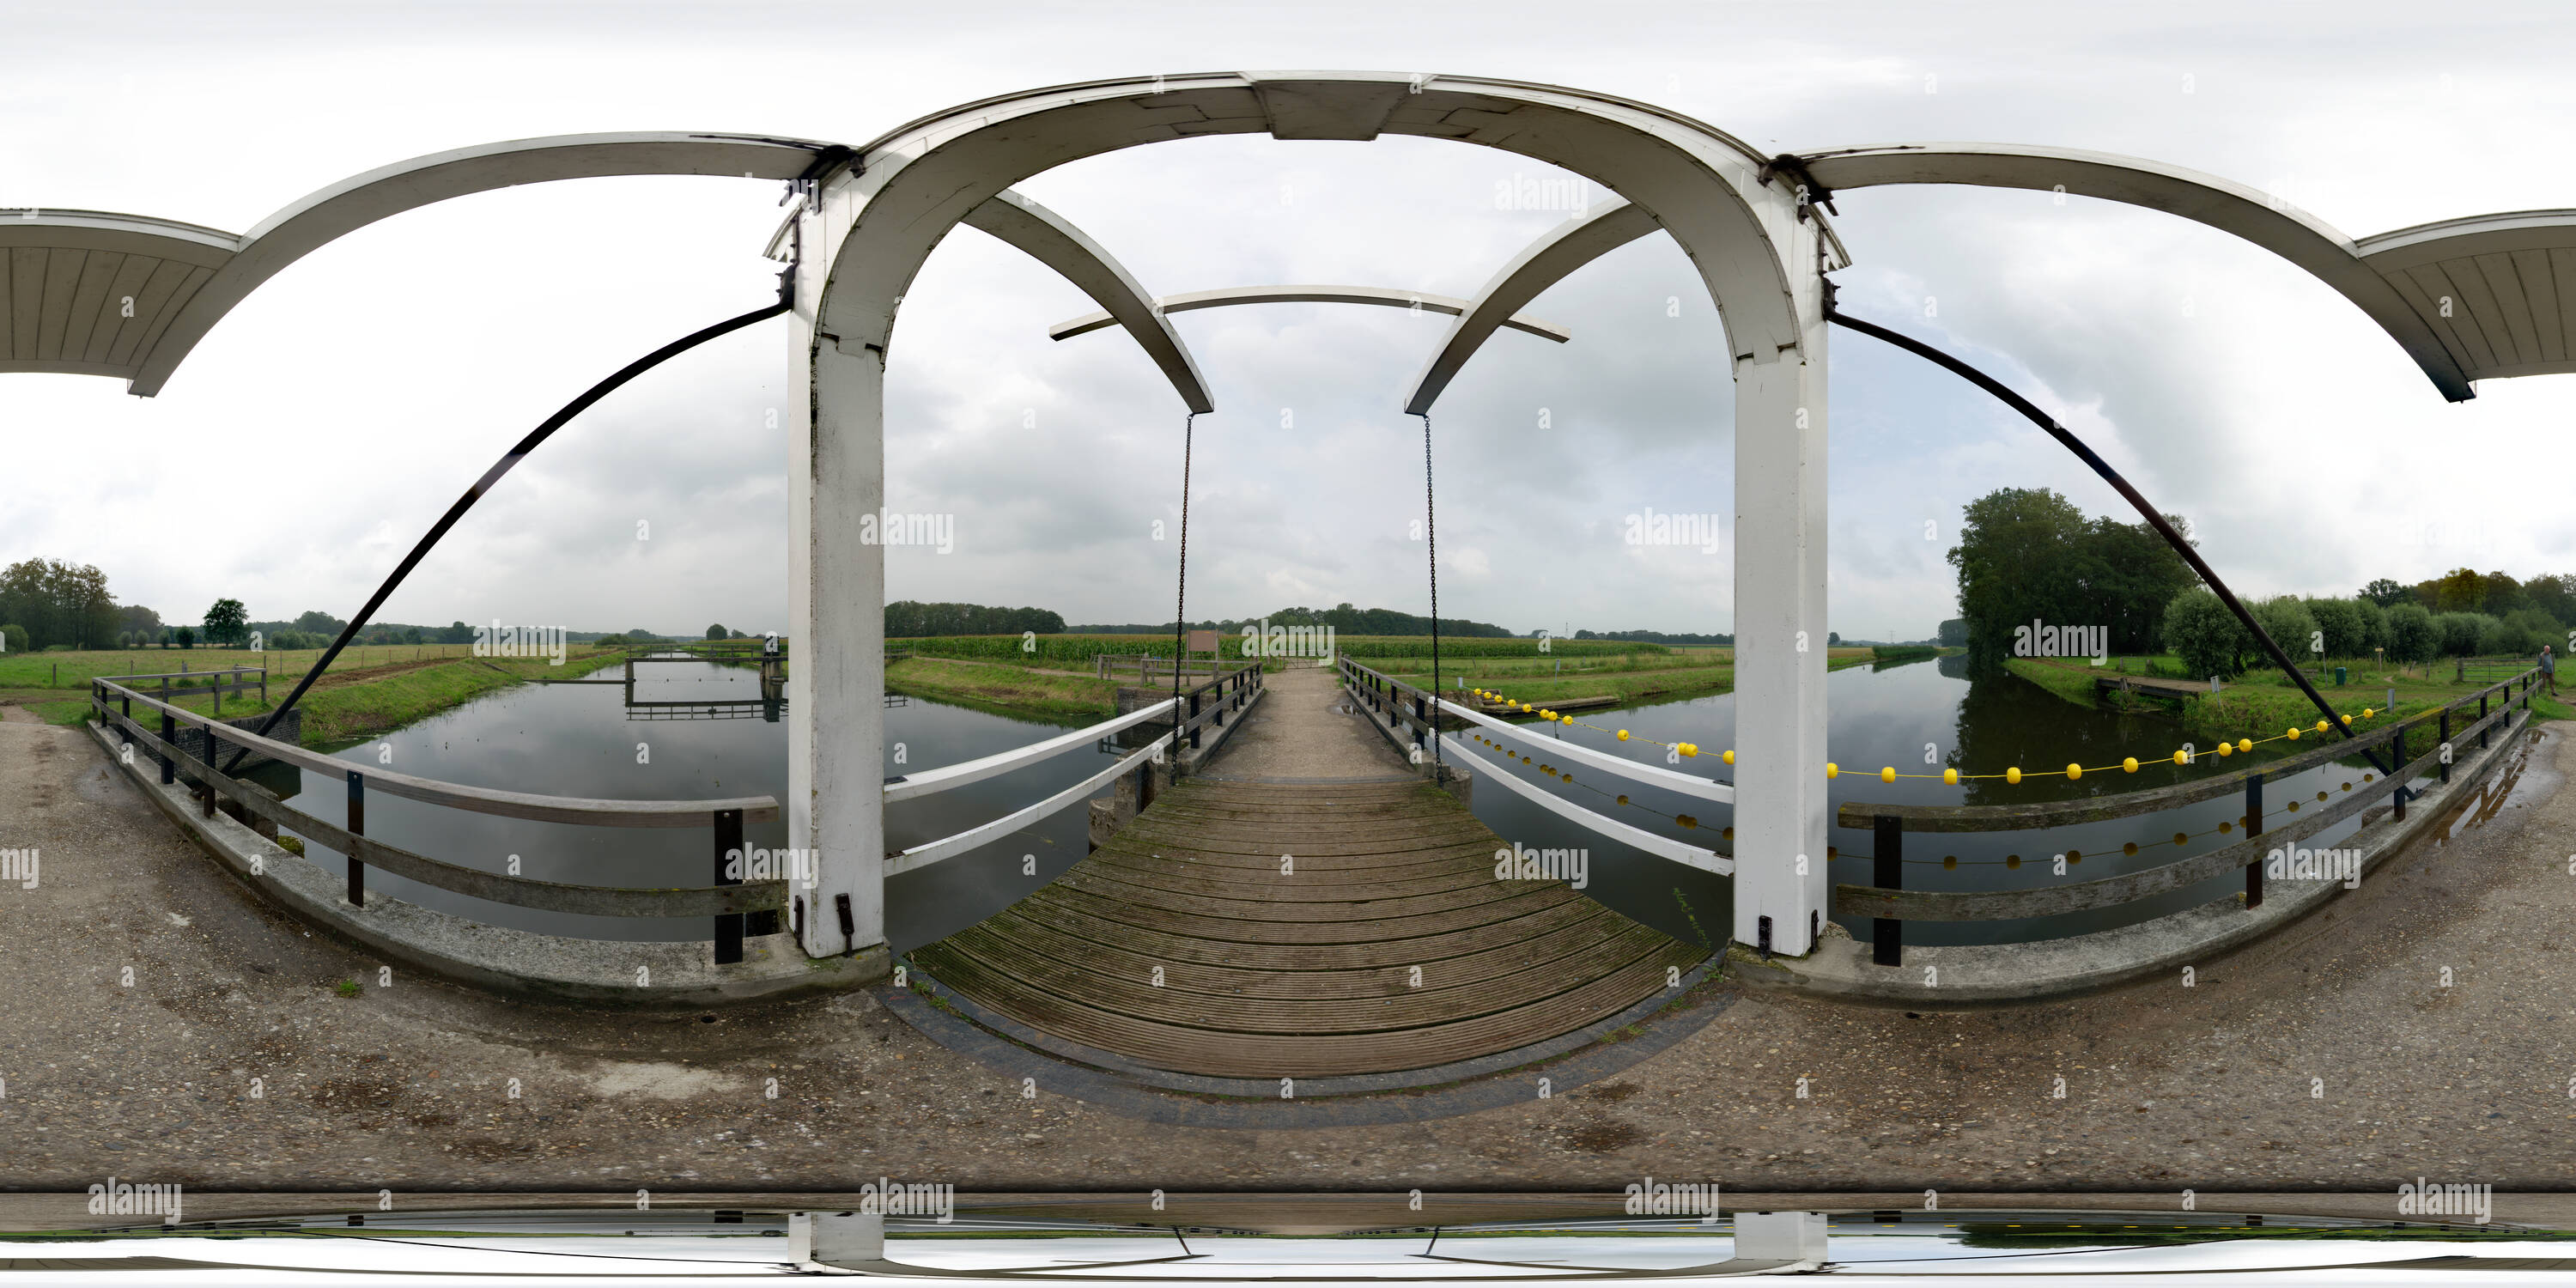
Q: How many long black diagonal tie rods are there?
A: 2